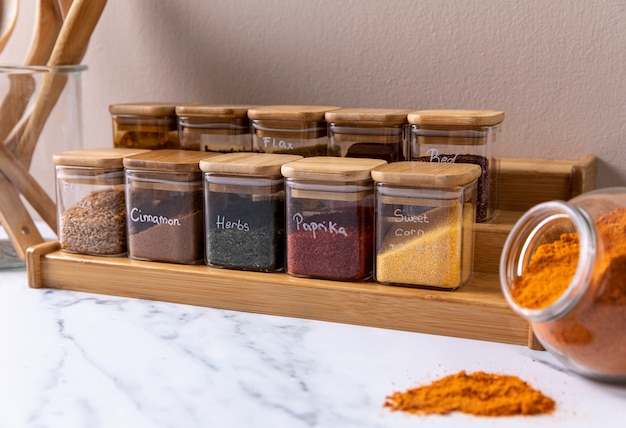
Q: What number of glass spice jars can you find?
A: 11